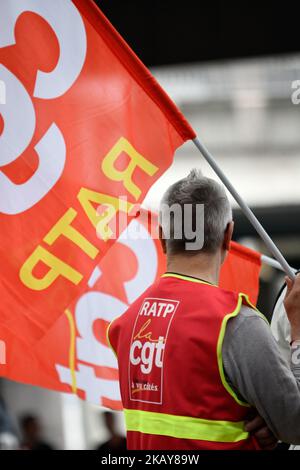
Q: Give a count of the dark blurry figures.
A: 2